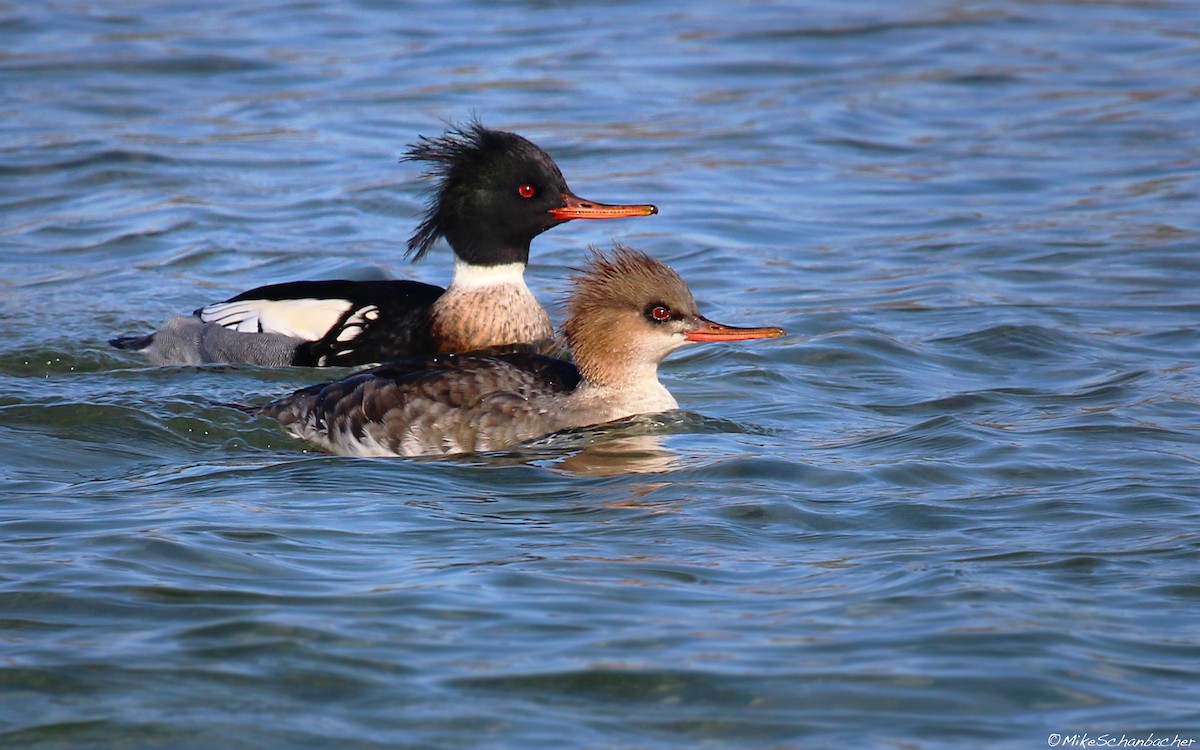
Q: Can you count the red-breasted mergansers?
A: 2